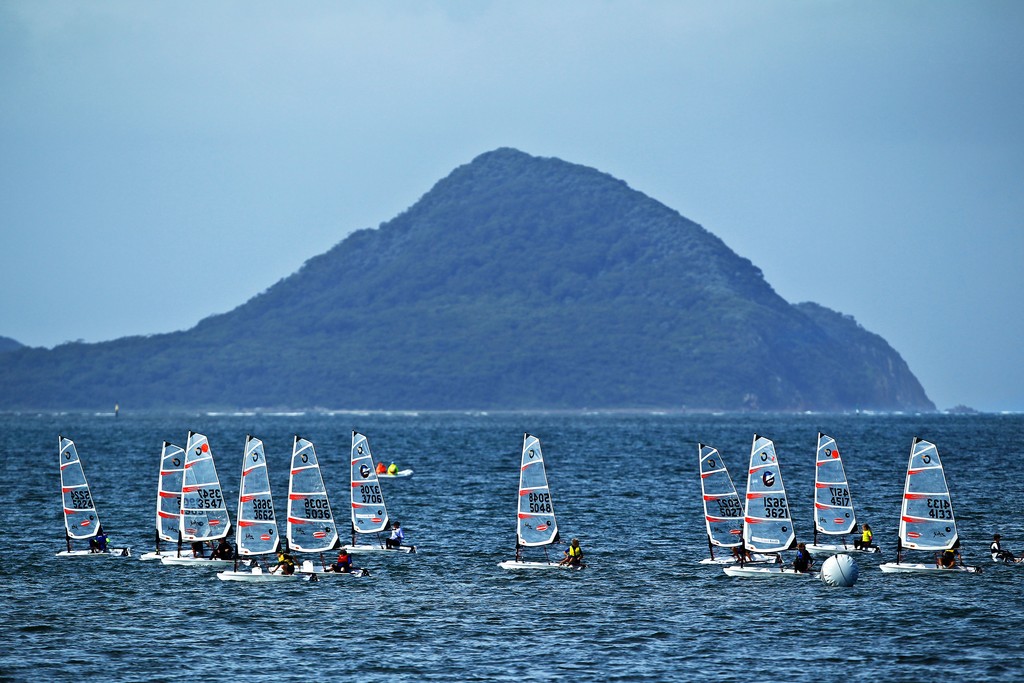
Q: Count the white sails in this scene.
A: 11